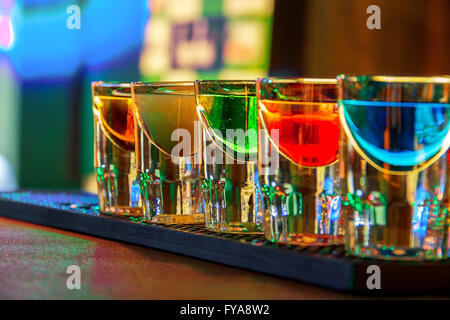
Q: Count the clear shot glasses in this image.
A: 5